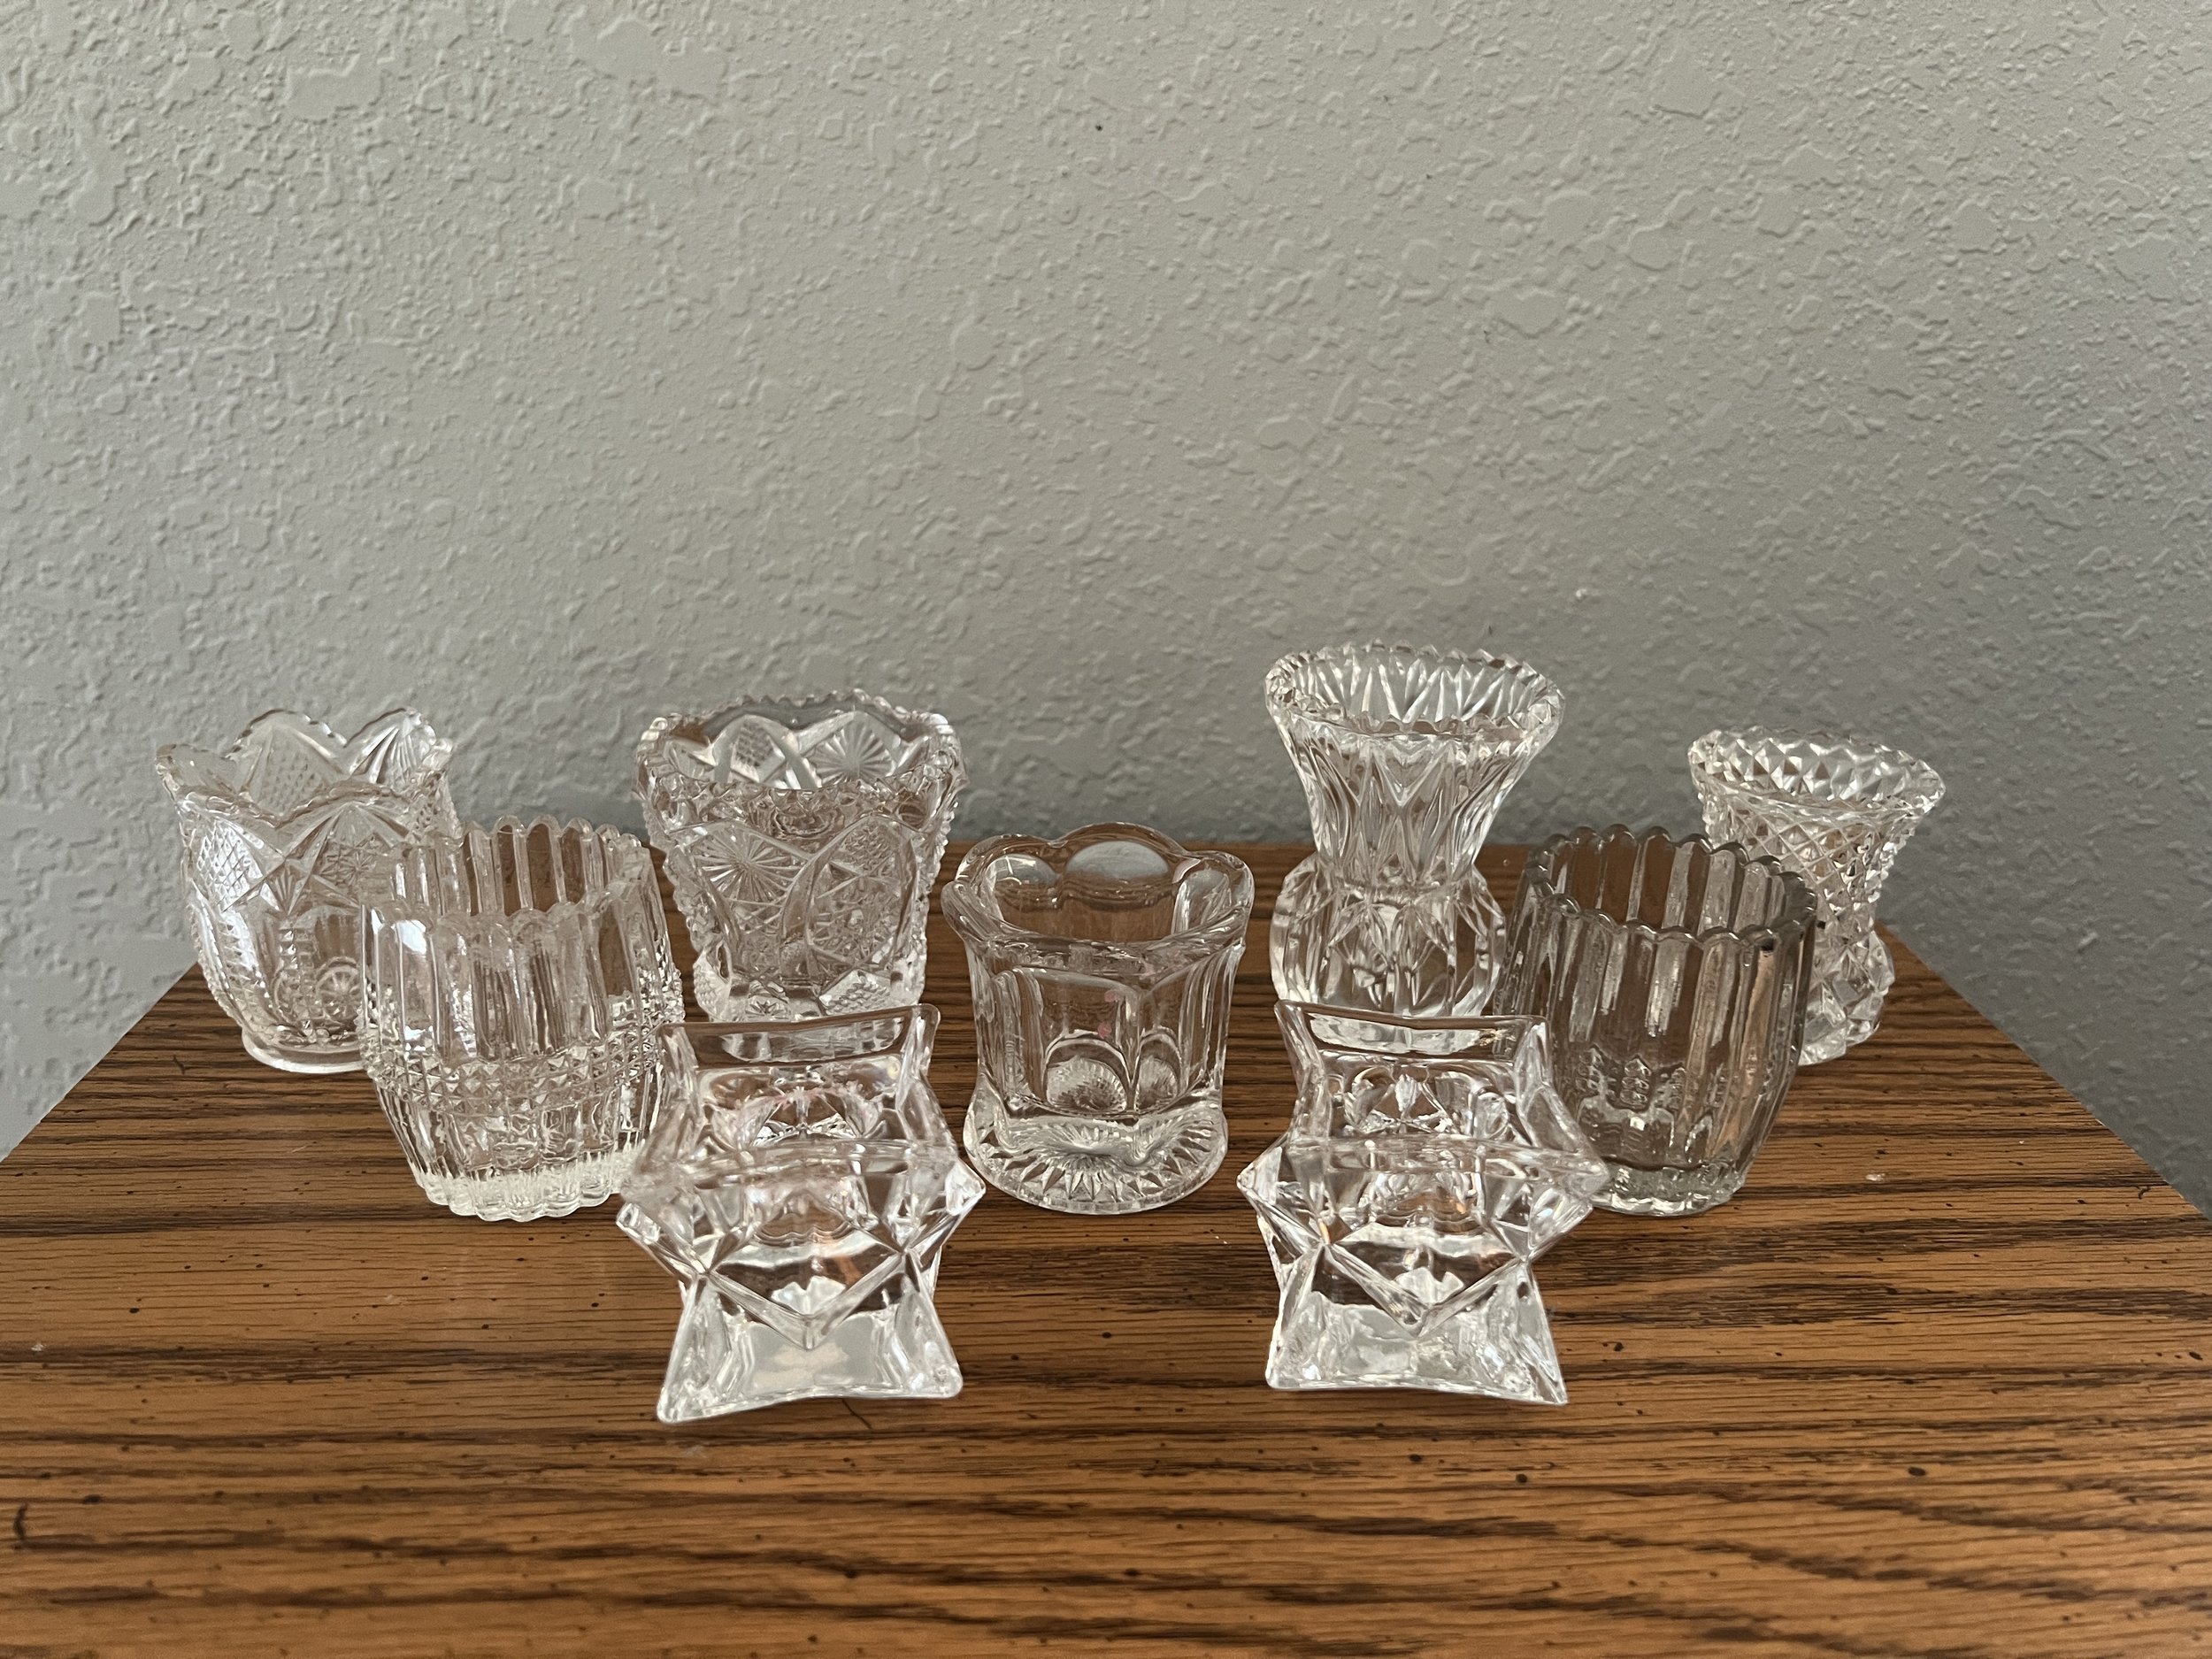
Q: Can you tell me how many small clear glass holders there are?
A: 9